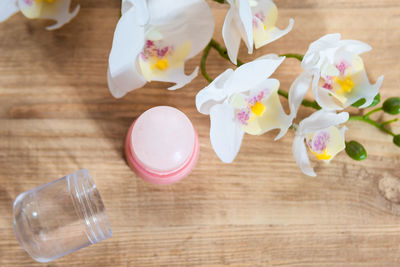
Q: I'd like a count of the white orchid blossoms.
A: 6